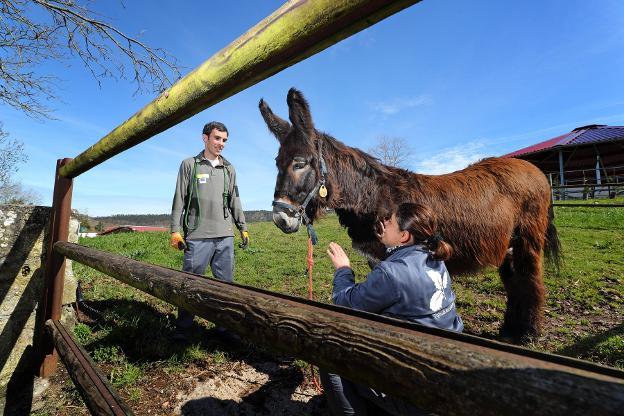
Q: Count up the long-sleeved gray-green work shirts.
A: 1